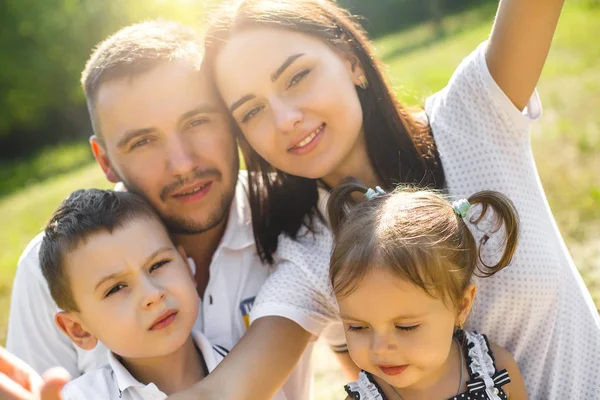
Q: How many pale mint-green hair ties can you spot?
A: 2